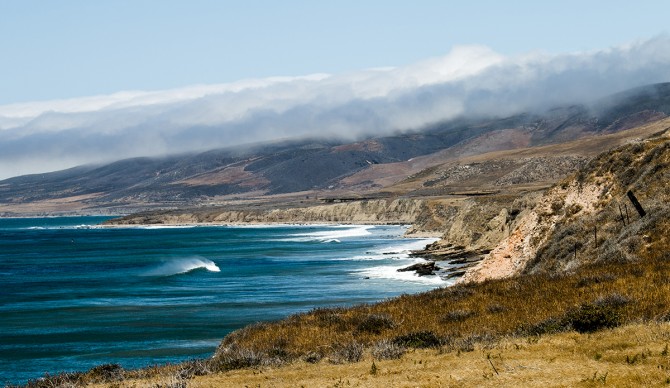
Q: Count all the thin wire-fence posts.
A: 4